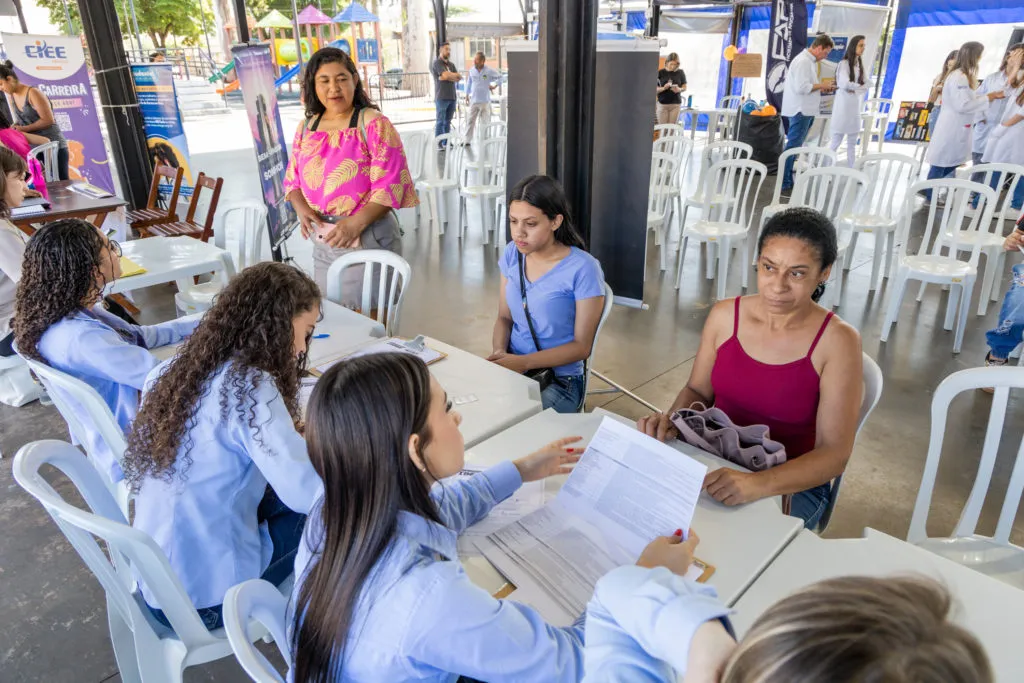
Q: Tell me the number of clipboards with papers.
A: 2